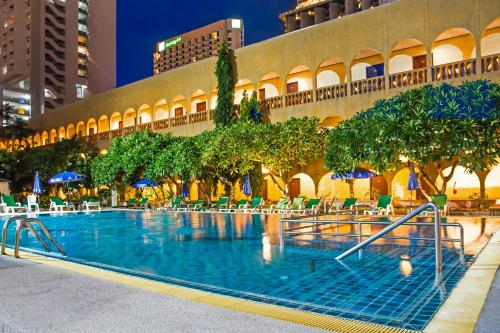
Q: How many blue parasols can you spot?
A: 7